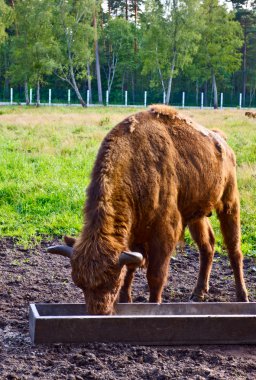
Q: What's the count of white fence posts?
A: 13